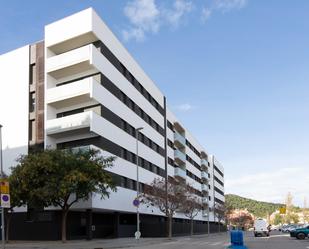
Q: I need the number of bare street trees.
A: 3